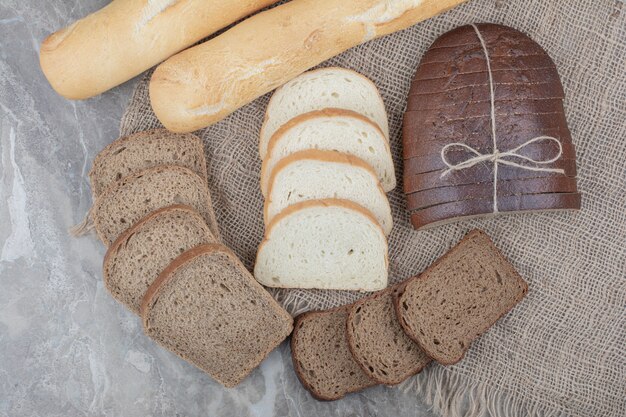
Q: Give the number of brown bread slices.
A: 7